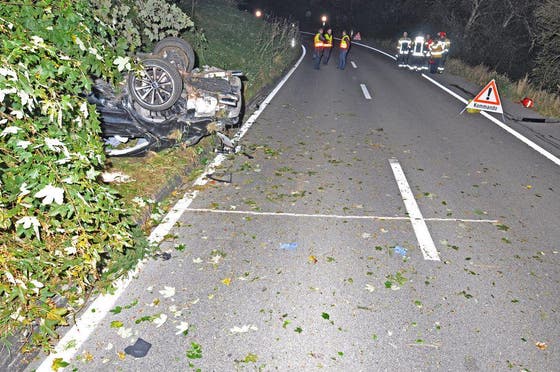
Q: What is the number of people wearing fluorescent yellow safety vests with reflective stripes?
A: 3